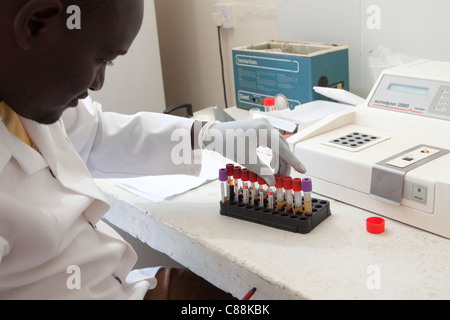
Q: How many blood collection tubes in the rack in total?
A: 11